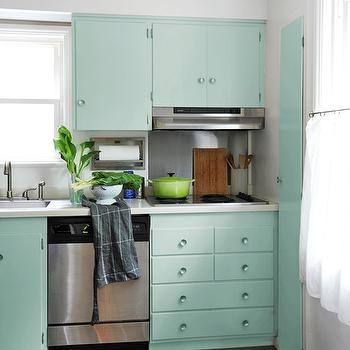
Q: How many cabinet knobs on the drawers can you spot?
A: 8